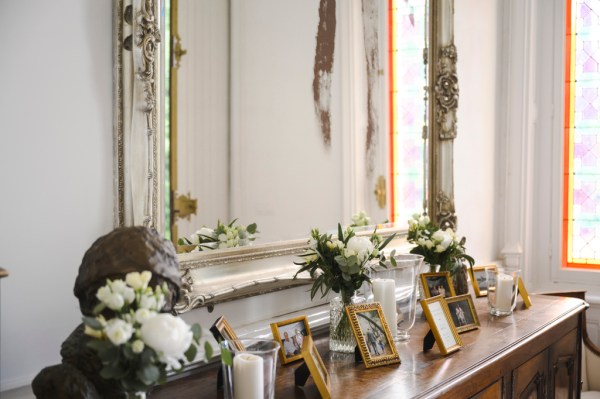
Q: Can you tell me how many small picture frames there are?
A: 9